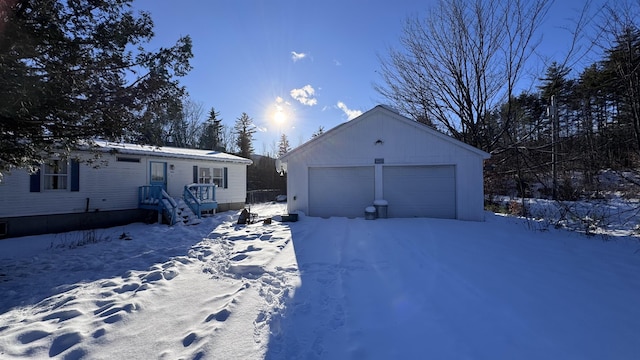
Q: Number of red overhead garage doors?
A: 0